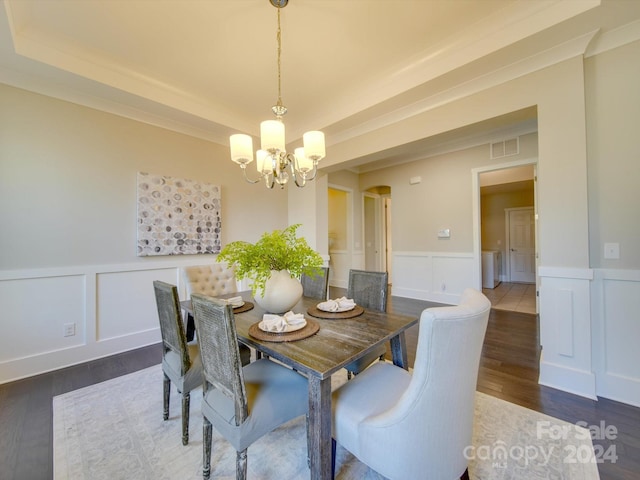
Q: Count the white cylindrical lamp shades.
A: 5